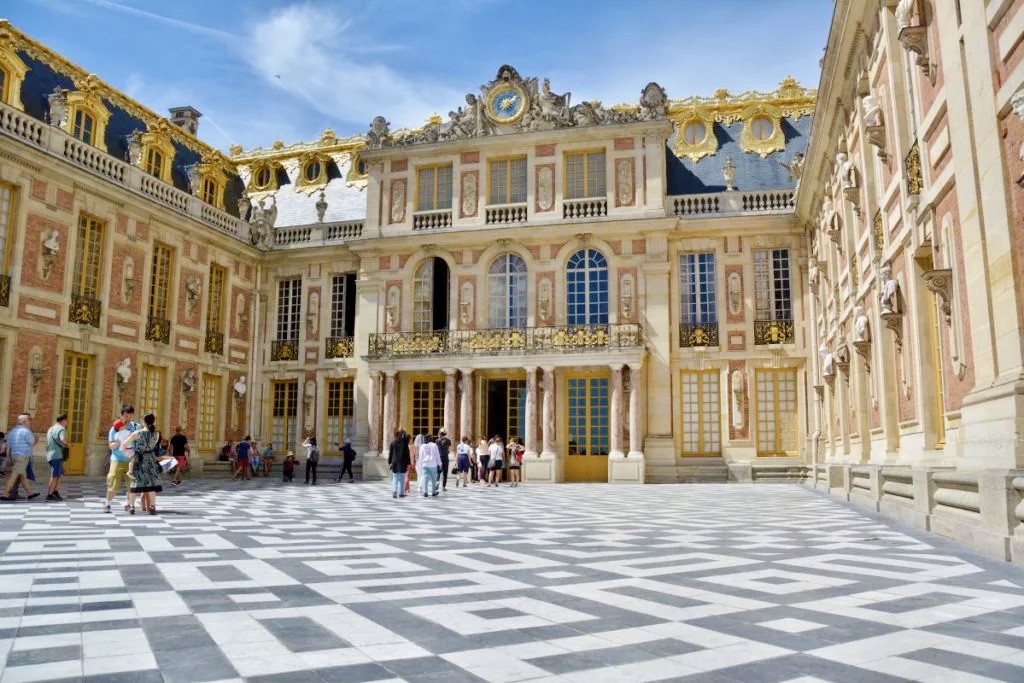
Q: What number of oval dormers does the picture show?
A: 5